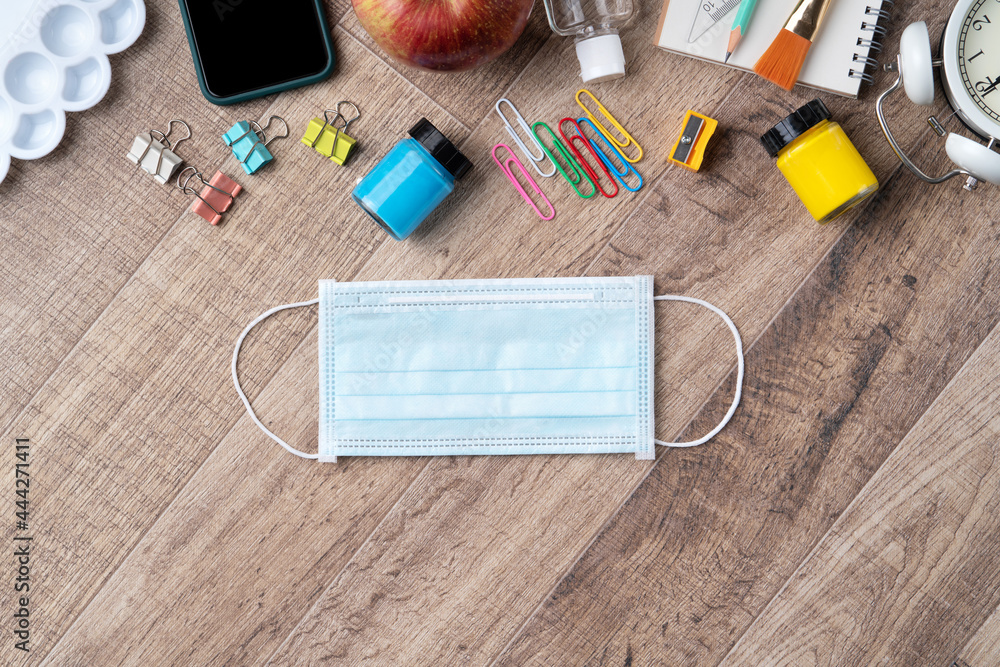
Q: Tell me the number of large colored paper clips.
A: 6